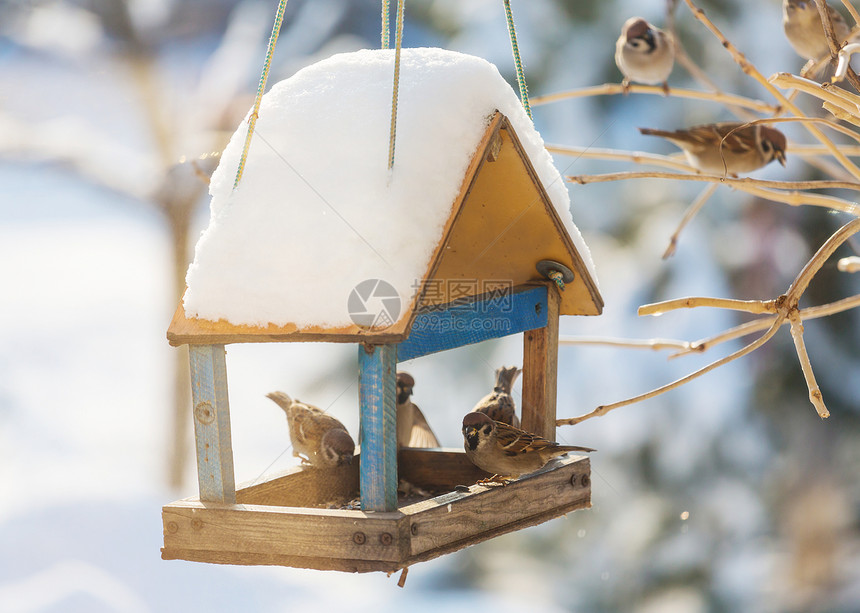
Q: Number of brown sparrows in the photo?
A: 7